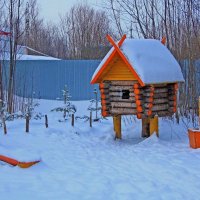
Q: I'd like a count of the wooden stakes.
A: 5